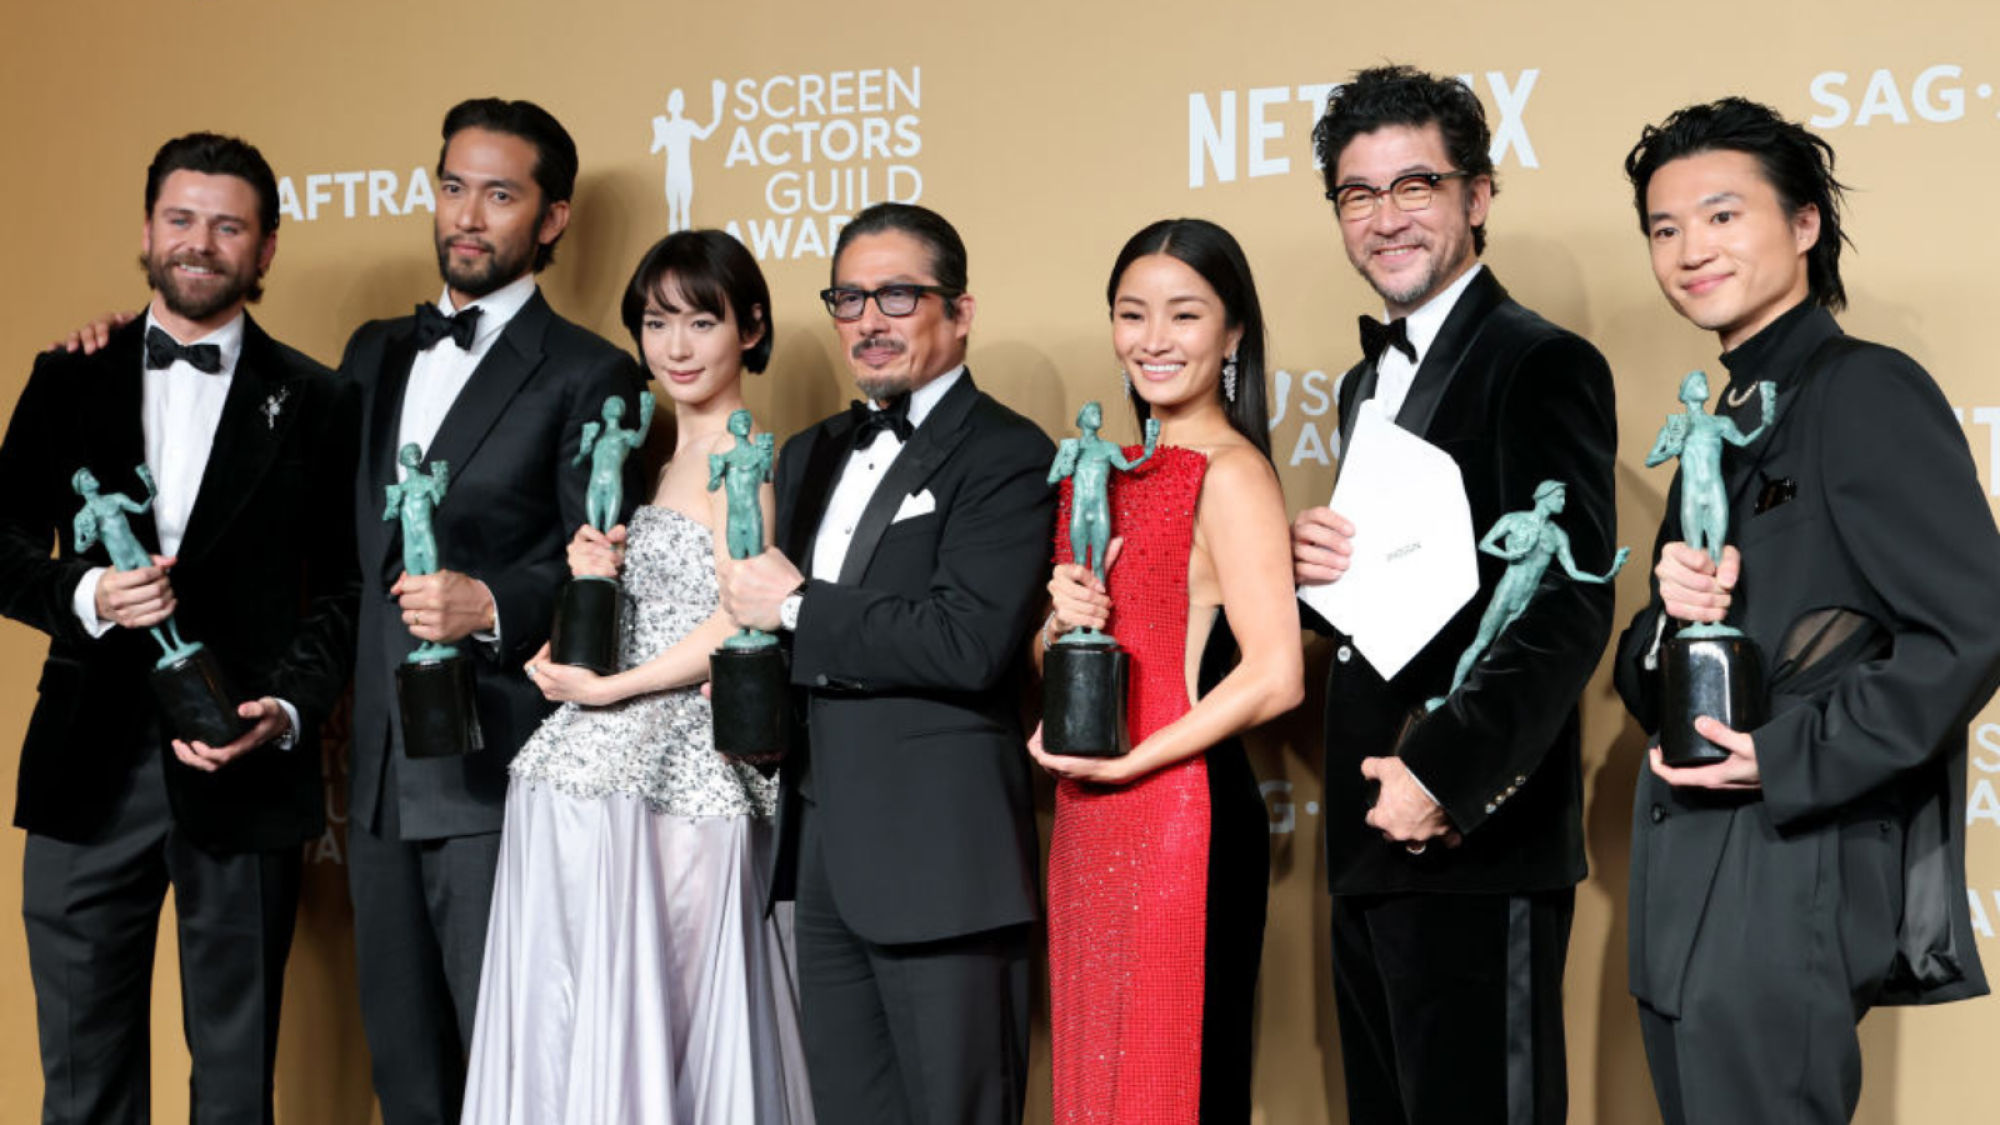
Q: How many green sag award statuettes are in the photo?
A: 7